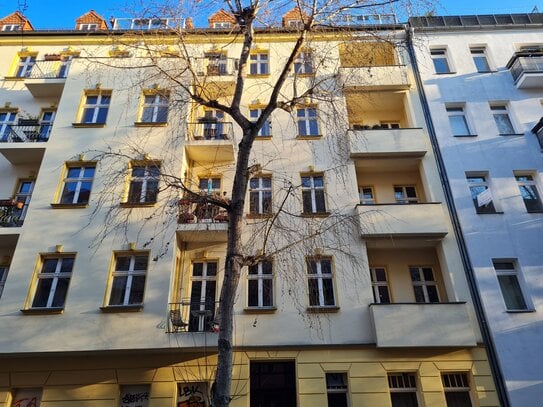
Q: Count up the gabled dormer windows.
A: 4